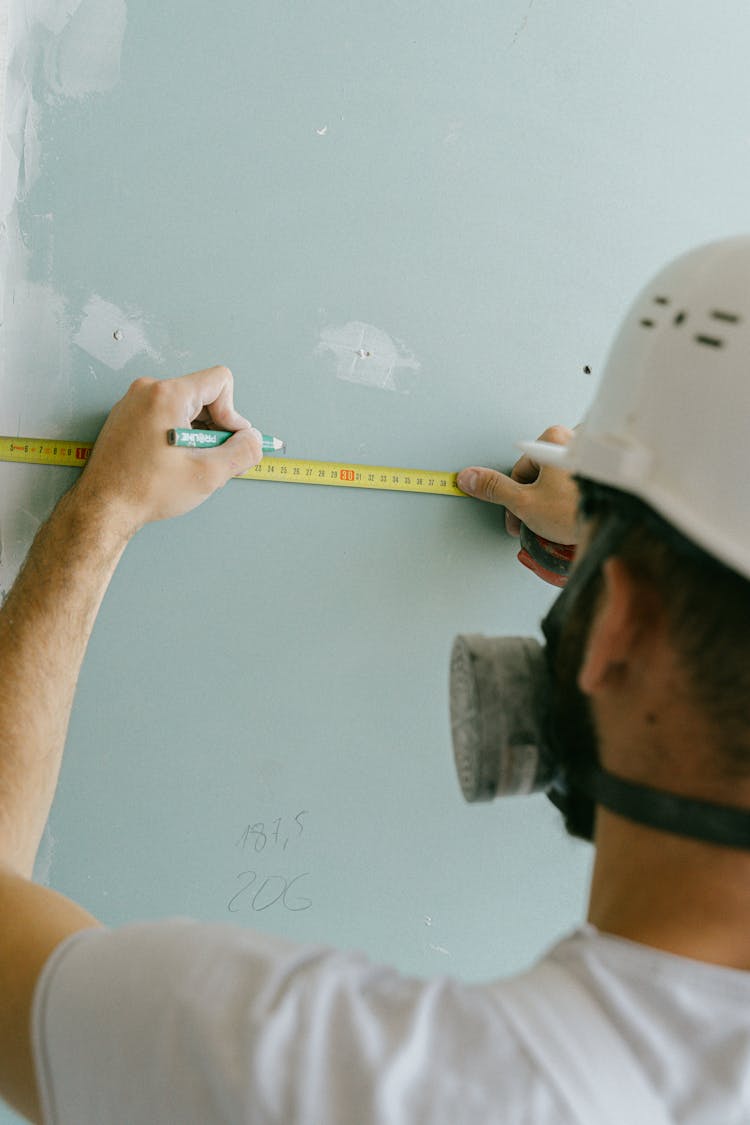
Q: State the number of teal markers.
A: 1